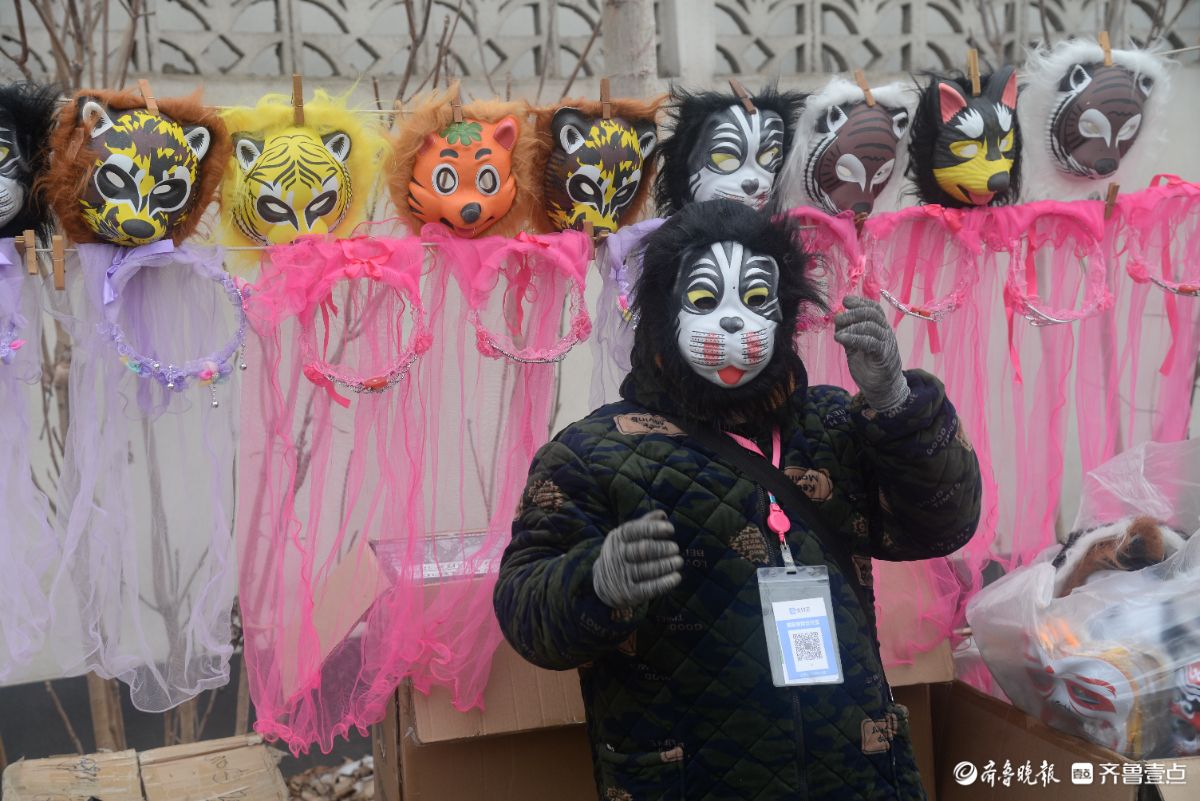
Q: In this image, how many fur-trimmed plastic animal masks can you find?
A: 10